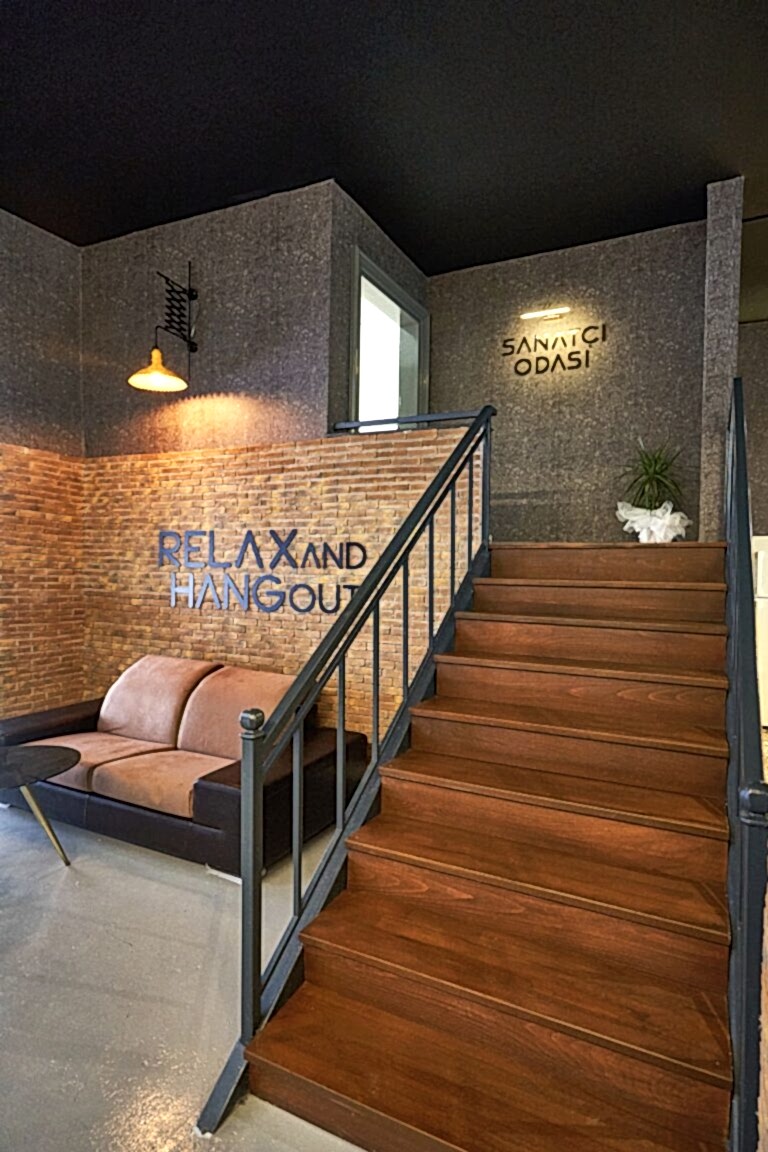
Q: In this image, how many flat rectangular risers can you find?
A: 9